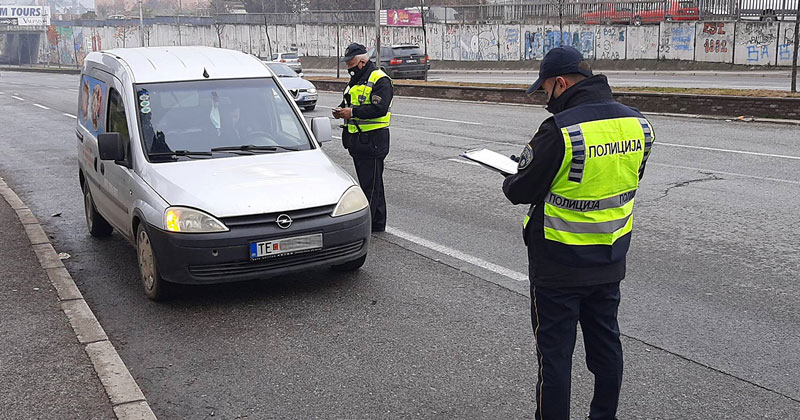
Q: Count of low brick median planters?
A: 1